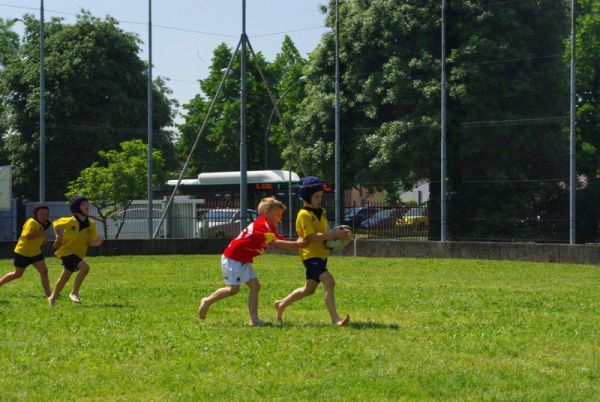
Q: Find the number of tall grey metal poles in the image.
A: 6